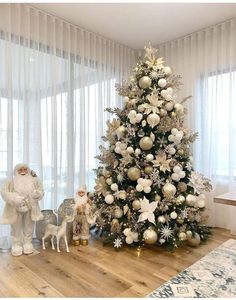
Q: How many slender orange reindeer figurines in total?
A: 0